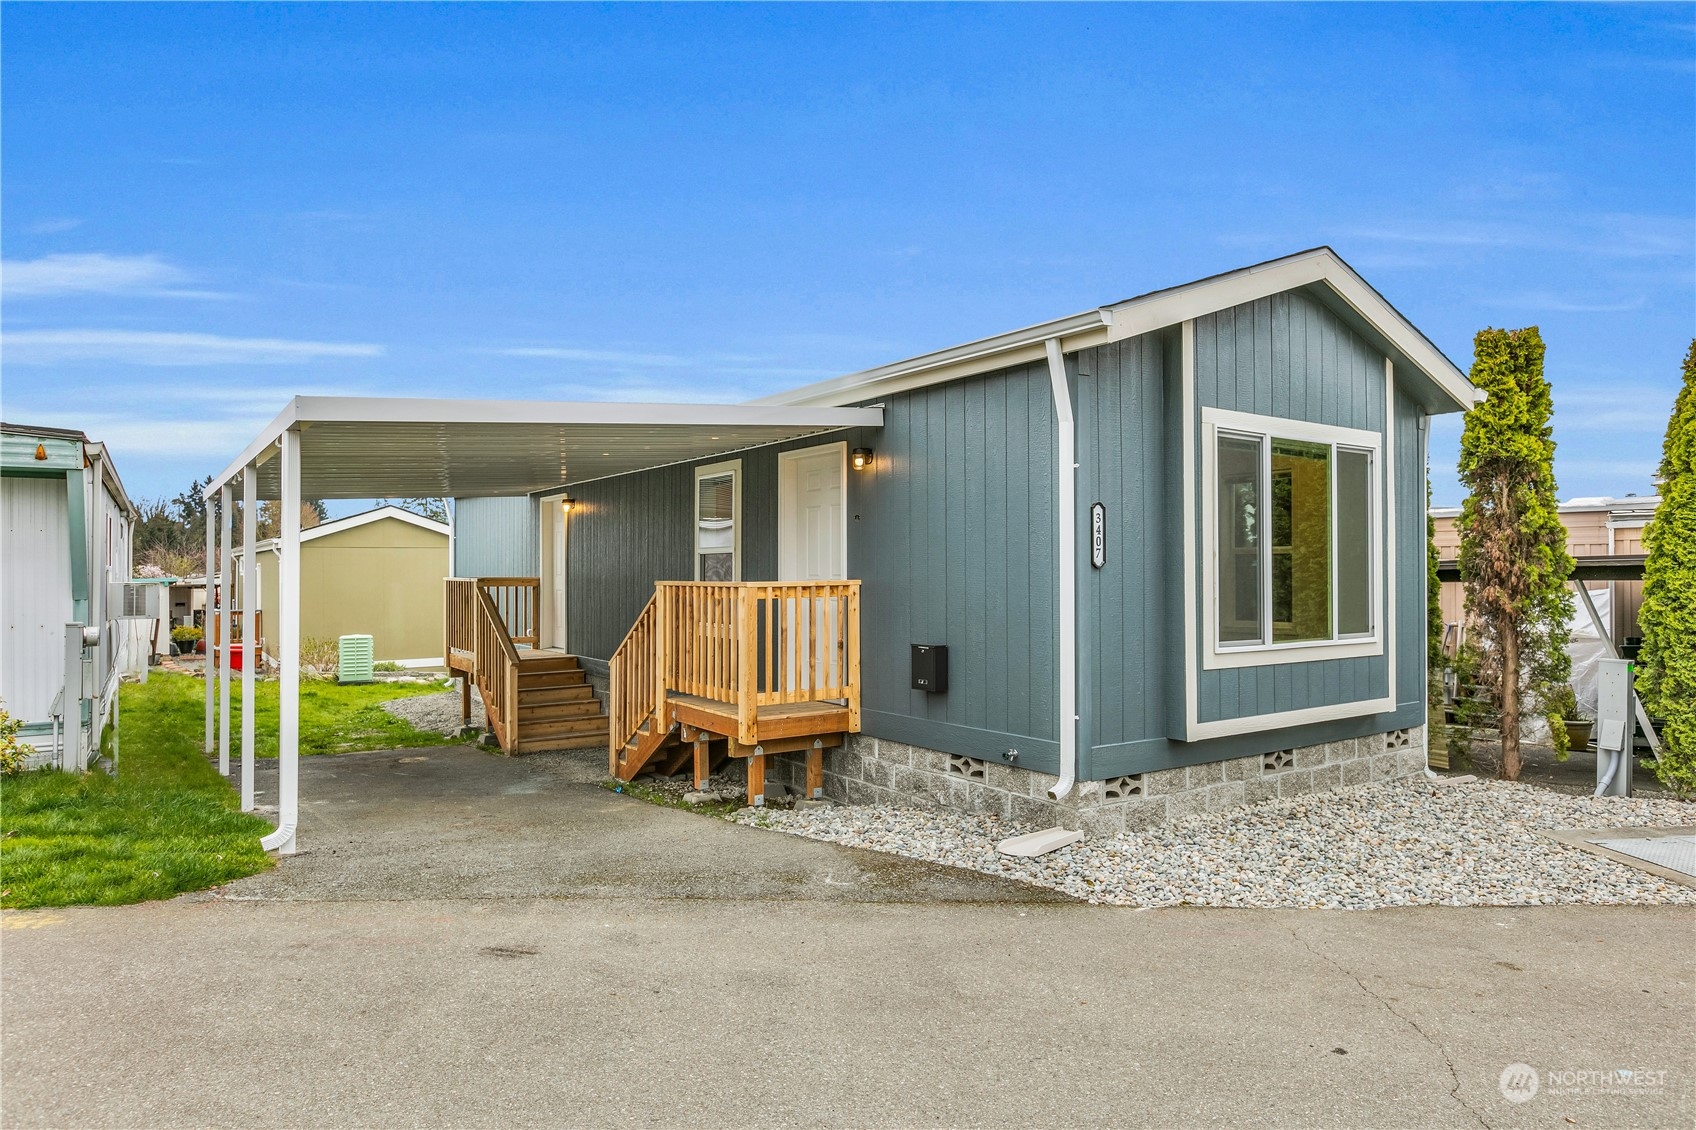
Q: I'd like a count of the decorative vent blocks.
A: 4